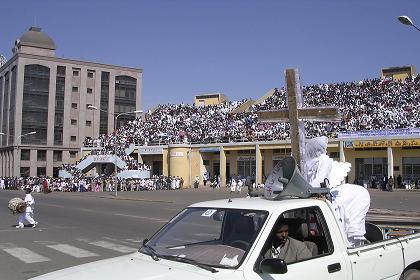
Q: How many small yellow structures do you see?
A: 2